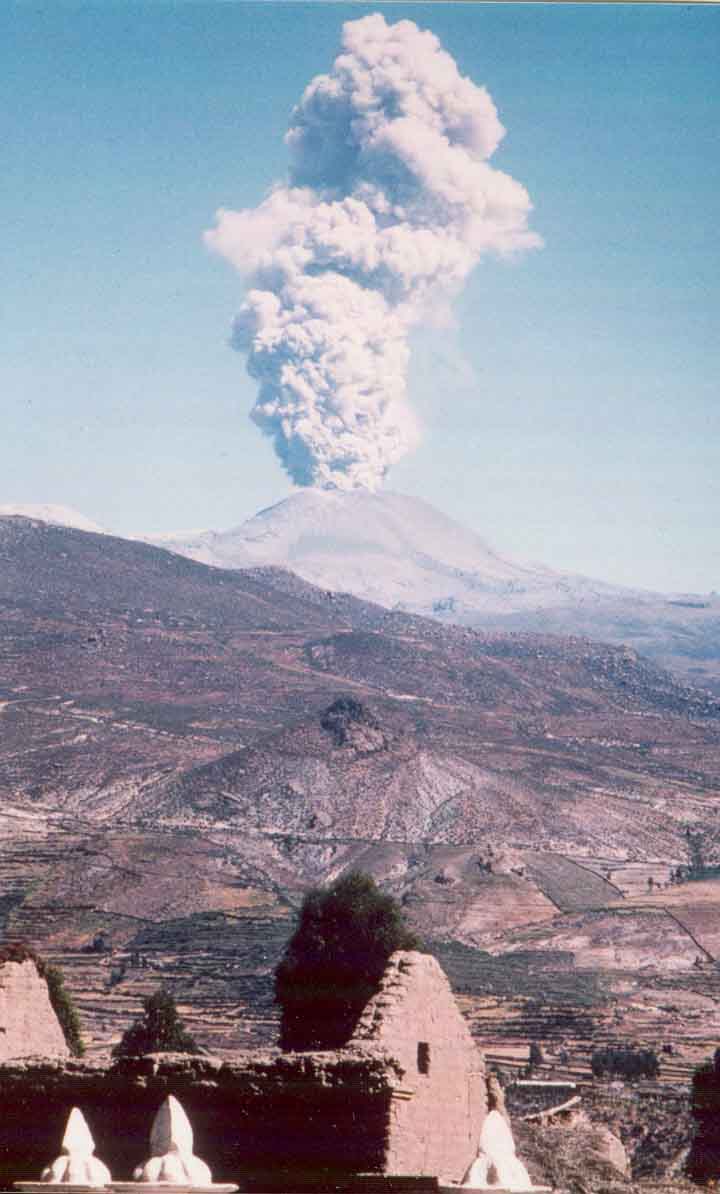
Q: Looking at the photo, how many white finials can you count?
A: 3